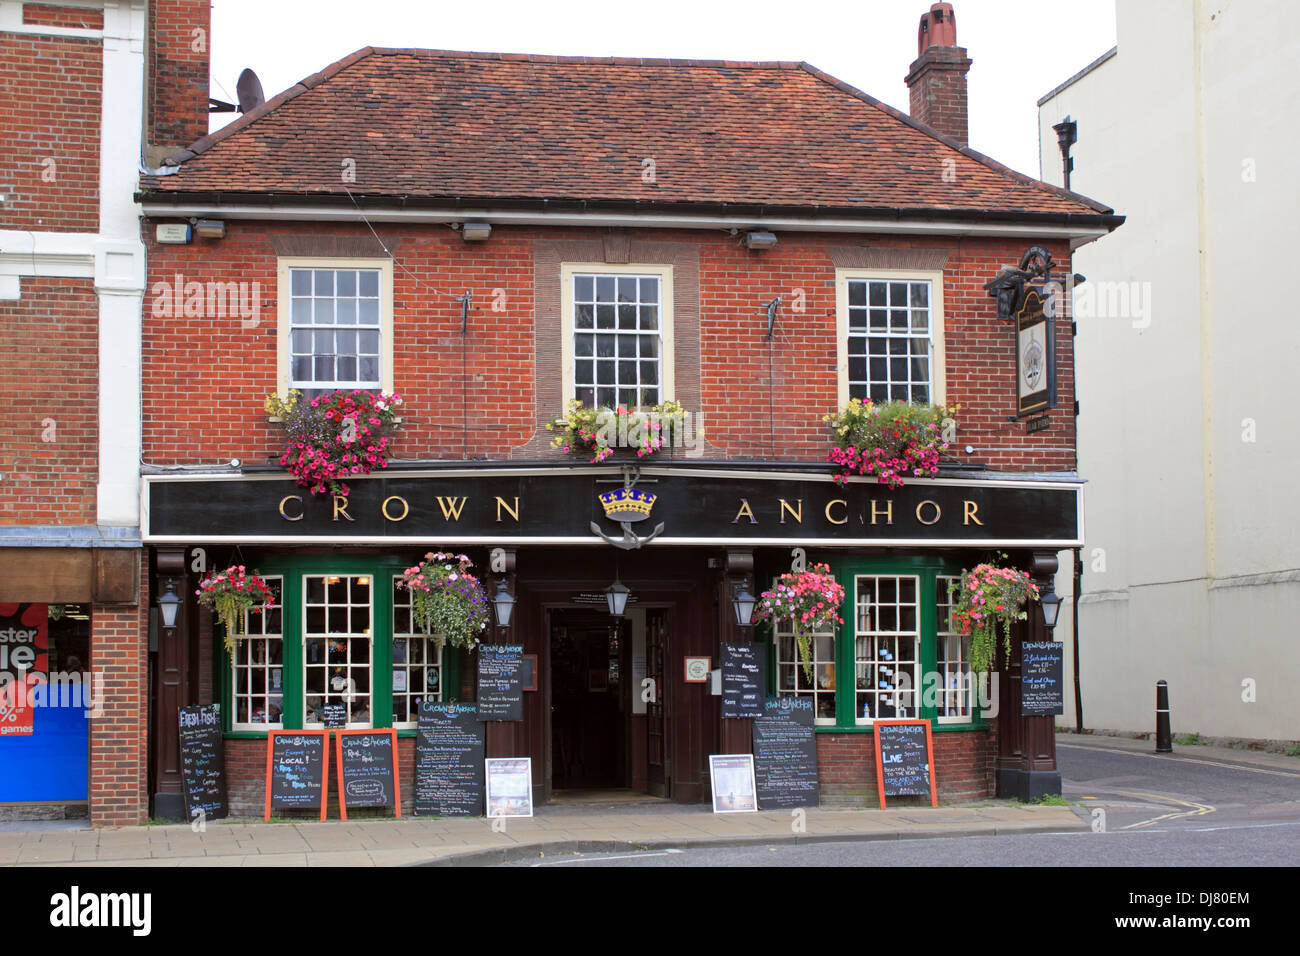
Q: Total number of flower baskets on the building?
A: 7